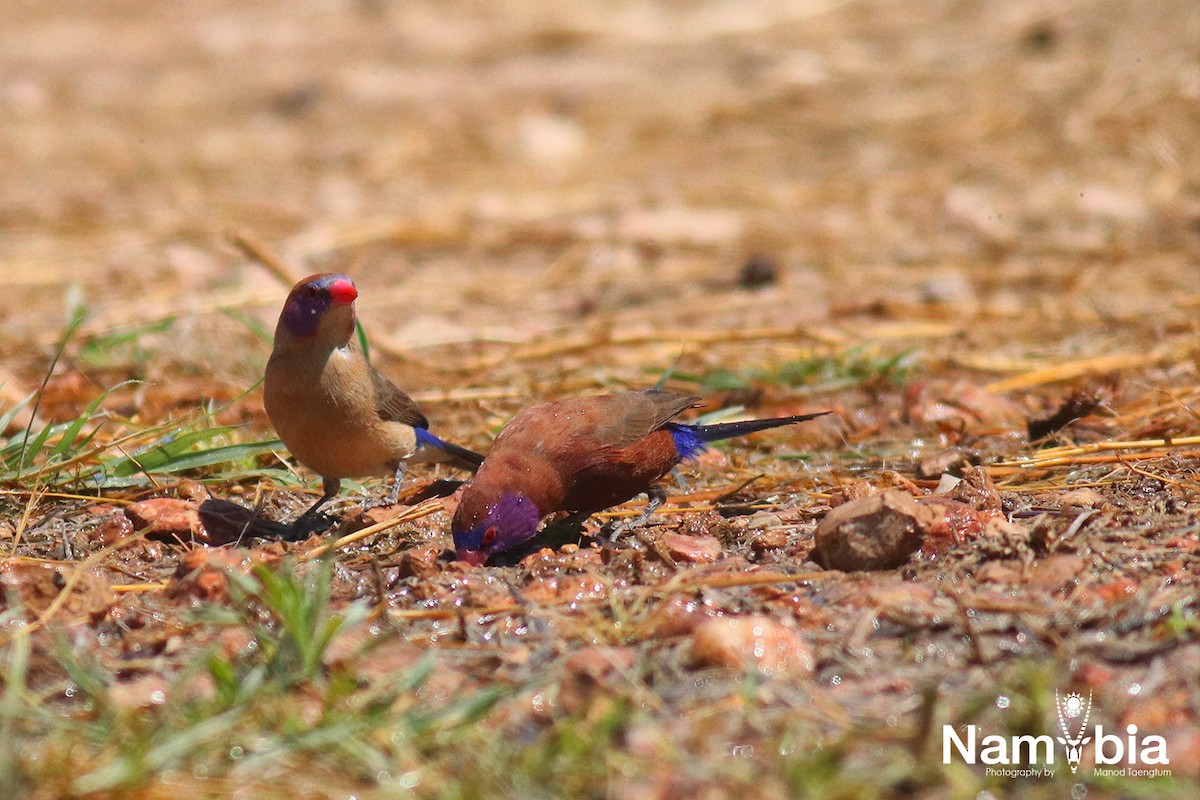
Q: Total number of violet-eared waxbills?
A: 2